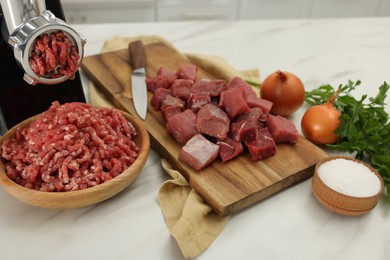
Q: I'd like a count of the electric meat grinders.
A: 1